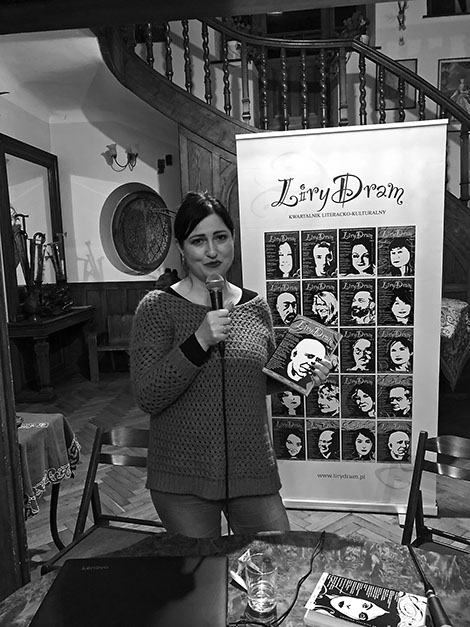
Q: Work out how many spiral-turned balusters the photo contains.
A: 14